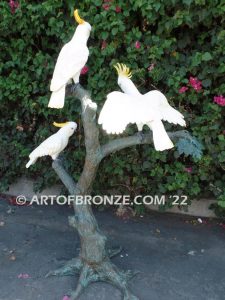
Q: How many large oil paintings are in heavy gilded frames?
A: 0